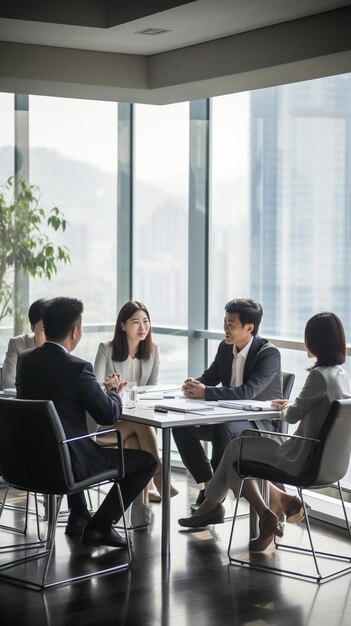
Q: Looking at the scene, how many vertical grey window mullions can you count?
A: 3